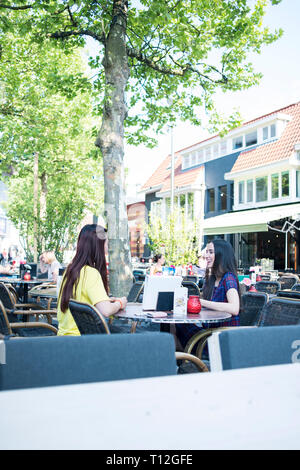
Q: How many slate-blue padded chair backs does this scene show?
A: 2